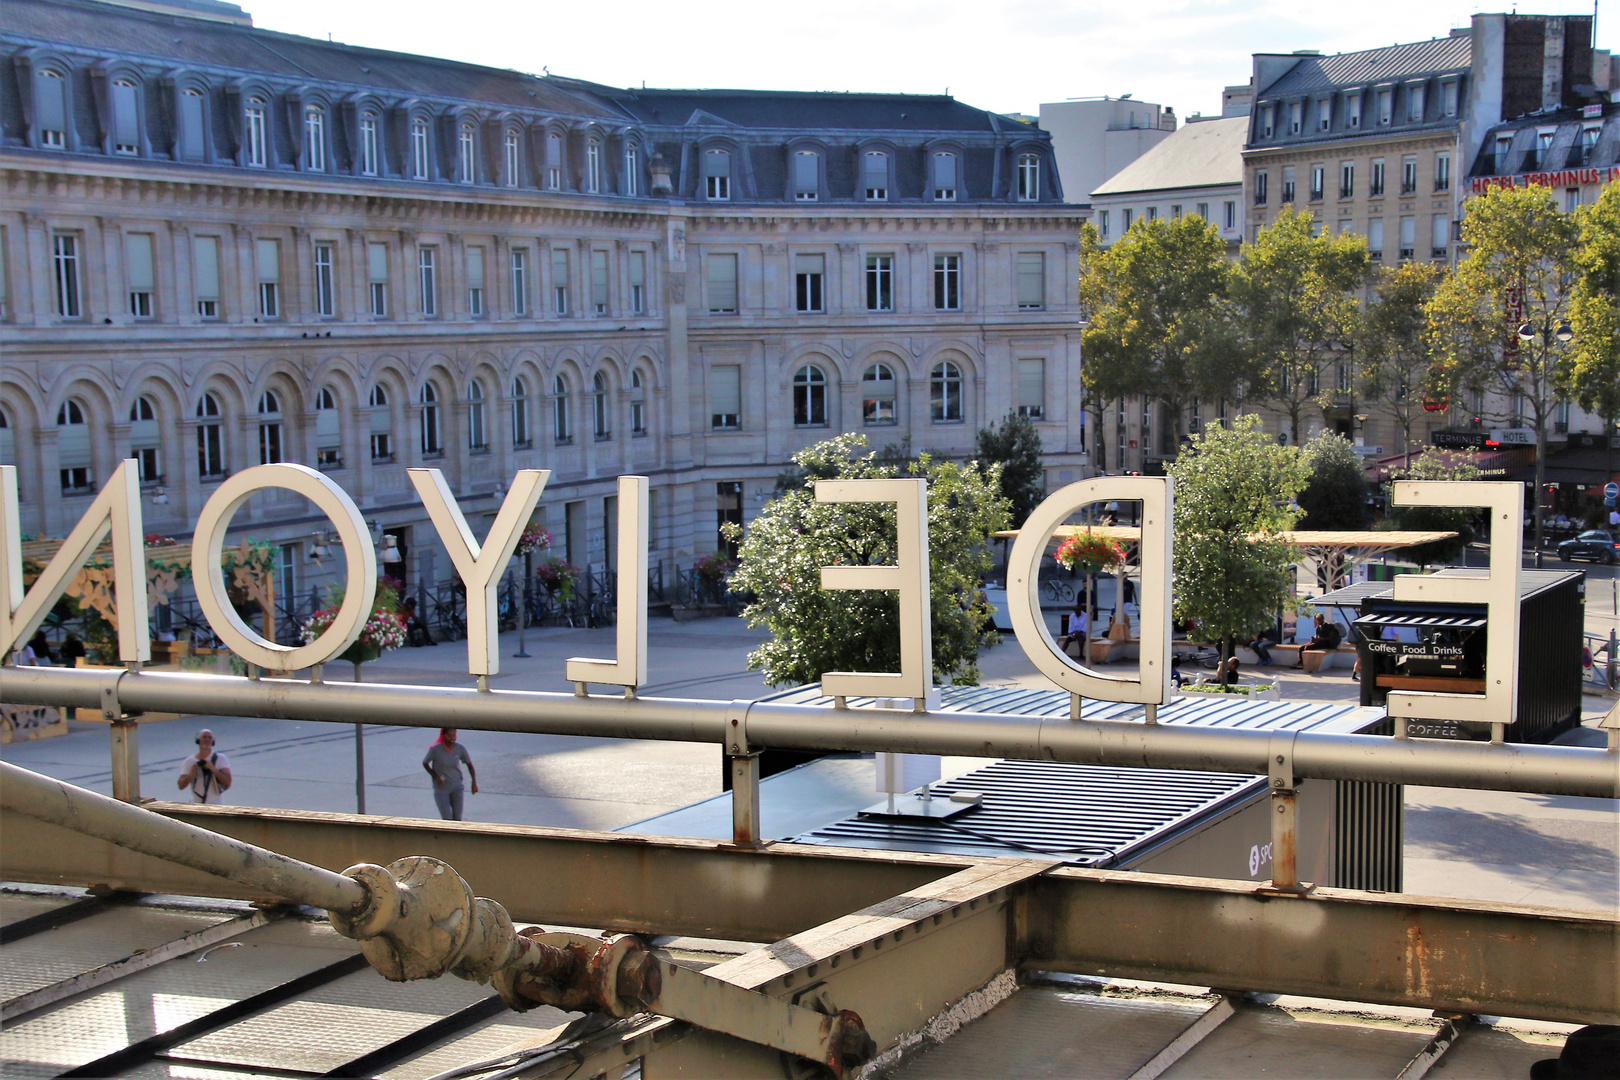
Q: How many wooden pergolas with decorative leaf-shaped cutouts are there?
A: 1